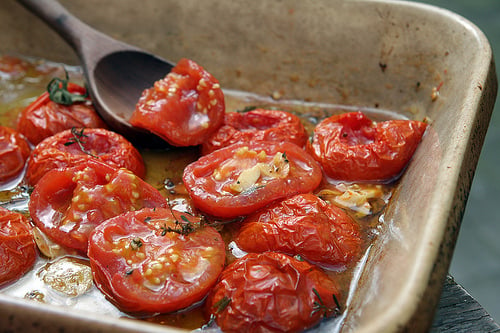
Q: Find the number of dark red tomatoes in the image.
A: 12